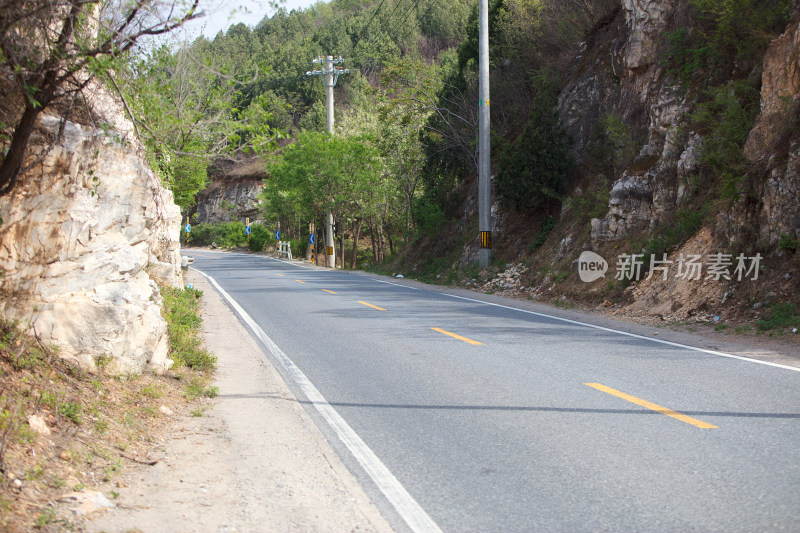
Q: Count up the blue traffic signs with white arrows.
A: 4